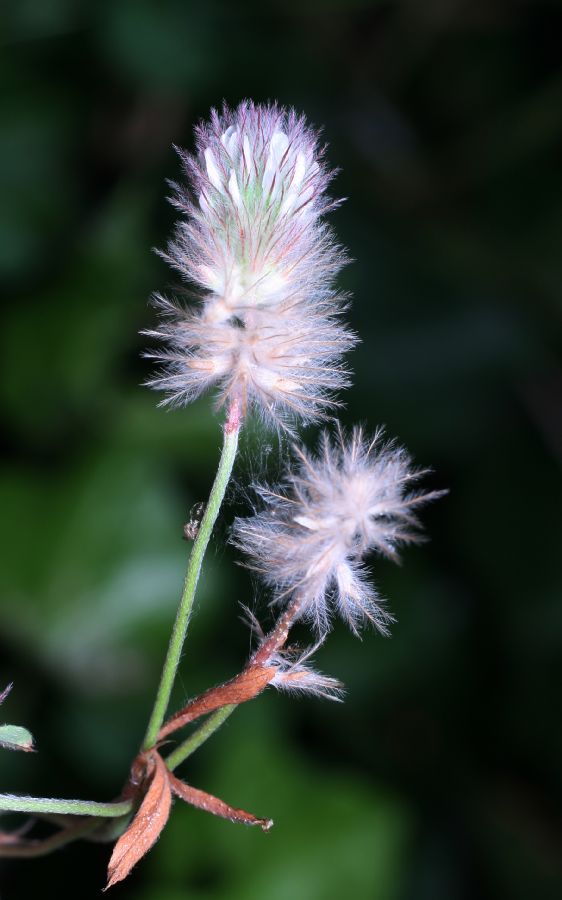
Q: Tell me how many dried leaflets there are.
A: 3